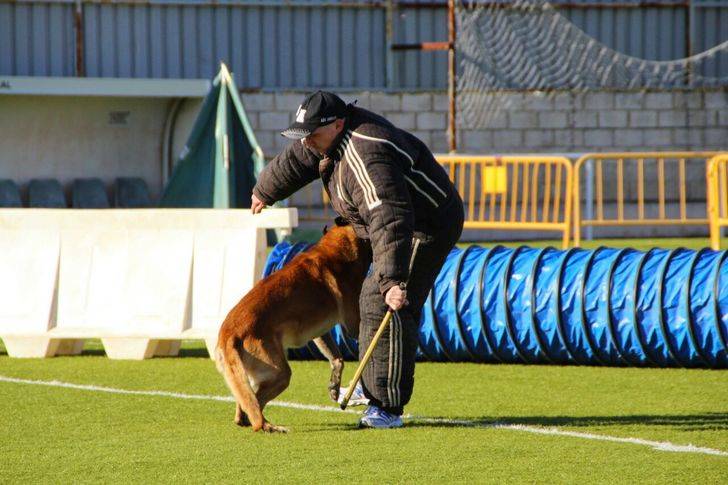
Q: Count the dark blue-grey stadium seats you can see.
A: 4